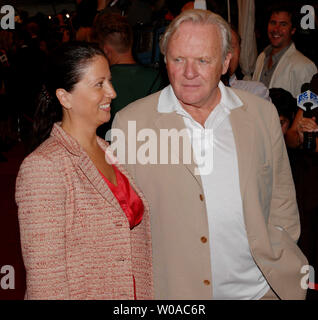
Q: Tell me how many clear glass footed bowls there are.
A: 0